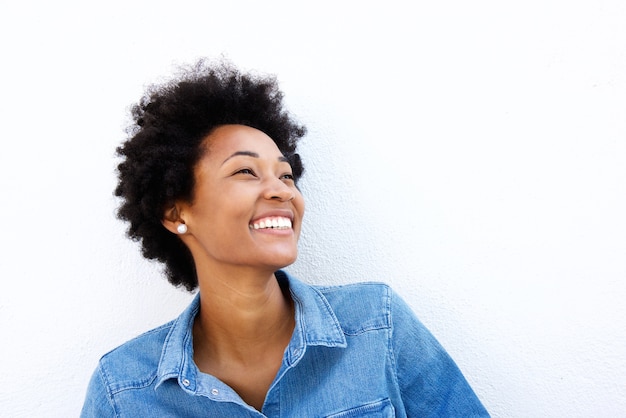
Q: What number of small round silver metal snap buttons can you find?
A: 2